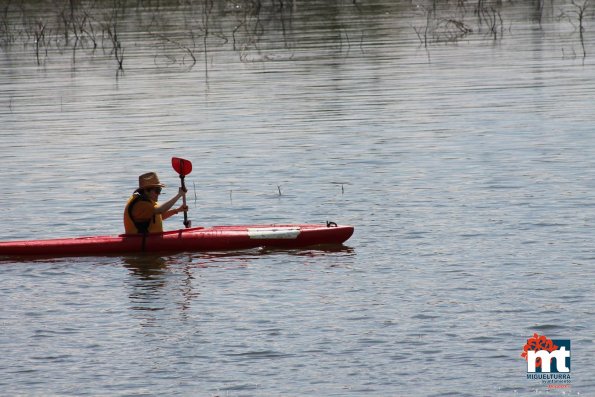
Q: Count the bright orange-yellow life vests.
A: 1